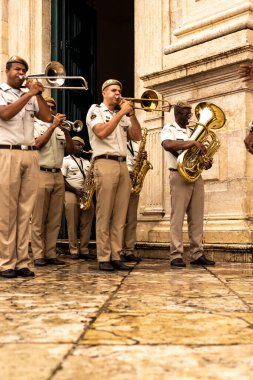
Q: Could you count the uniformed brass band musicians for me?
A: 6